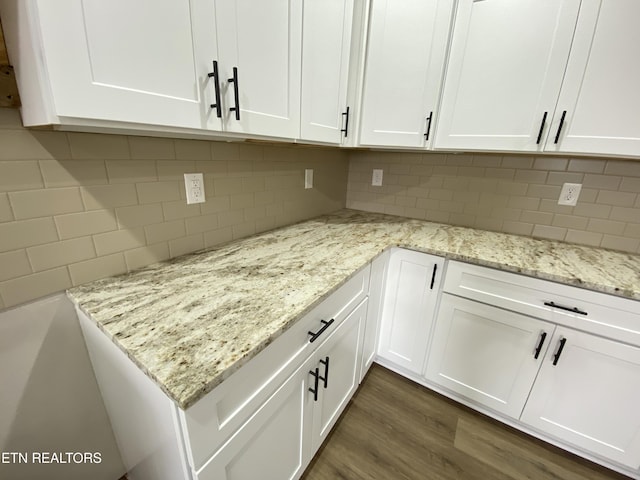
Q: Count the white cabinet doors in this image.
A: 11